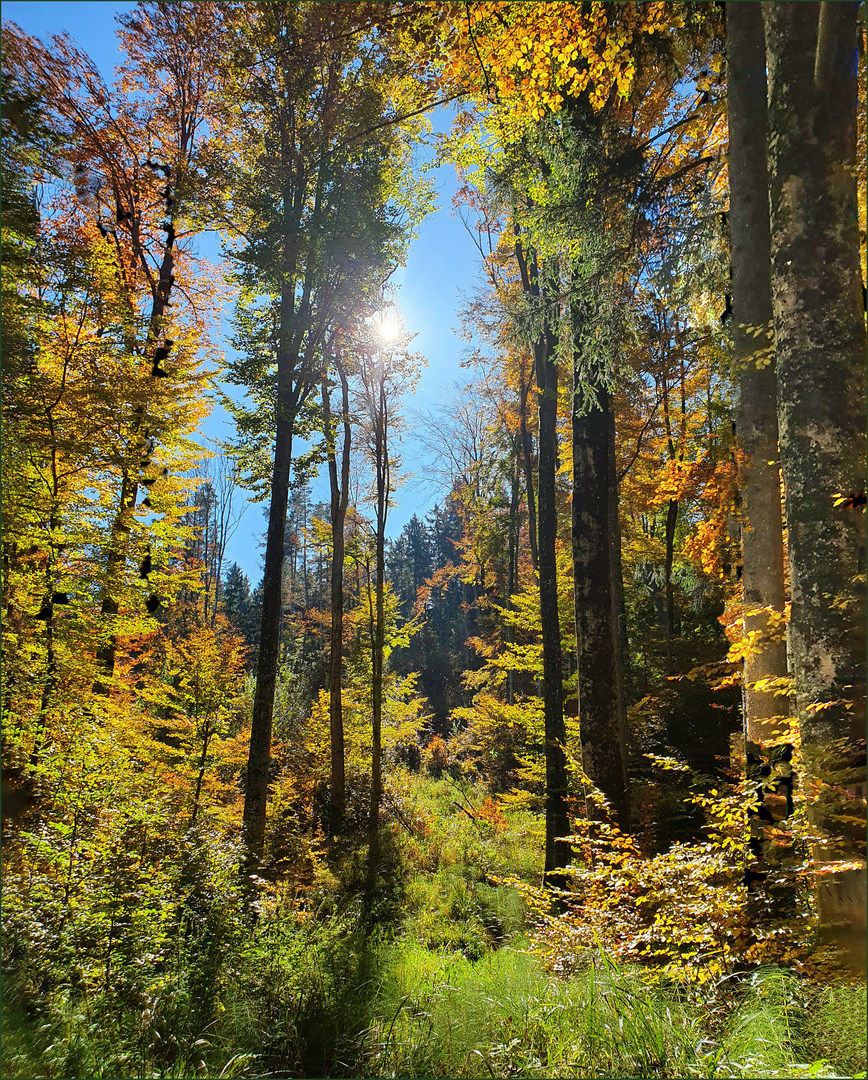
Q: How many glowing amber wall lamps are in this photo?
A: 0